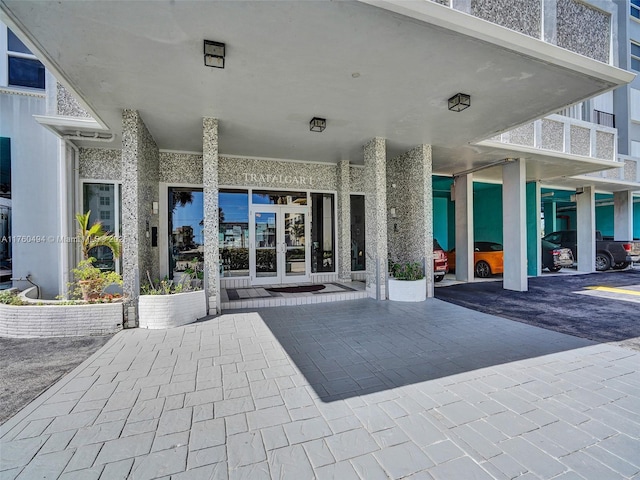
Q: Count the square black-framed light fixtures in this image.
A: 3